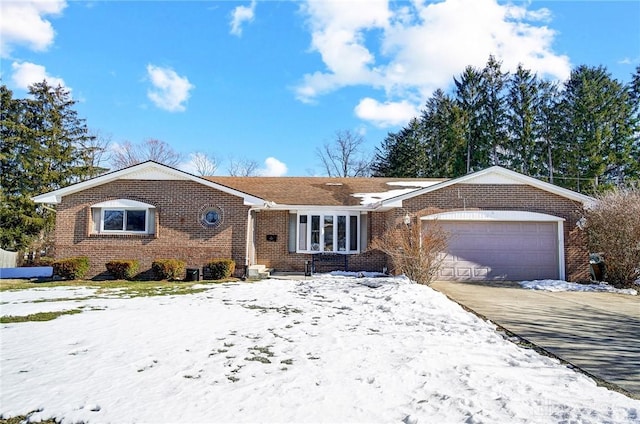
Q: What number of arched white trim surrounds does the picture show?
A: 2